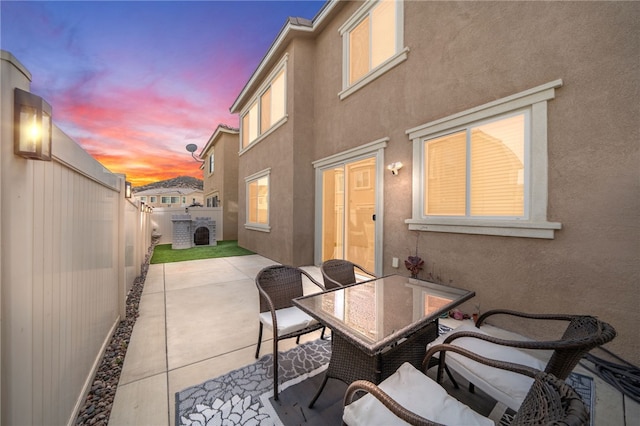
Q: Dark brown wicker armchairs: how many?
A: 4